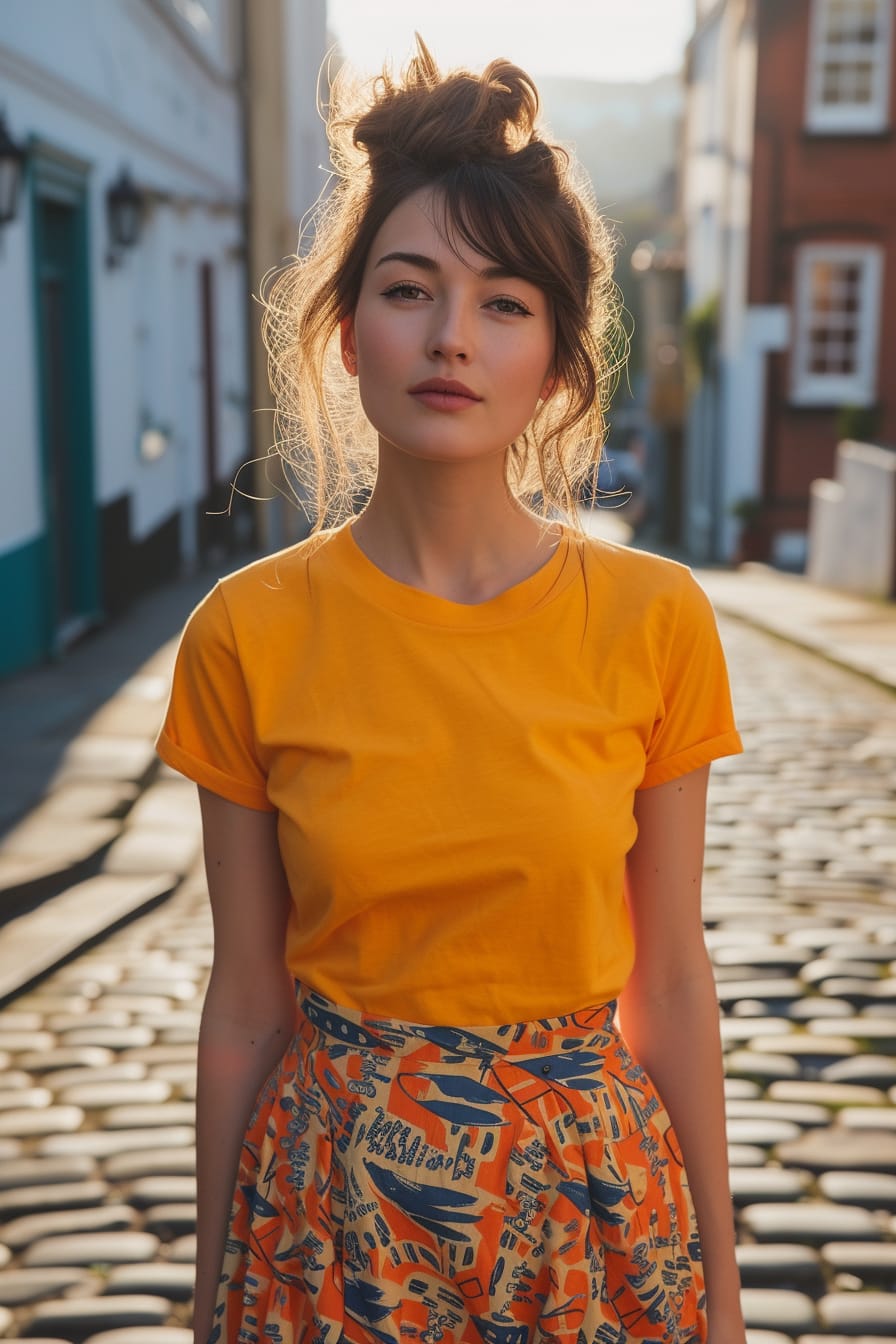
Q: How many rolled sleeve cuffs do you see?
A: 2